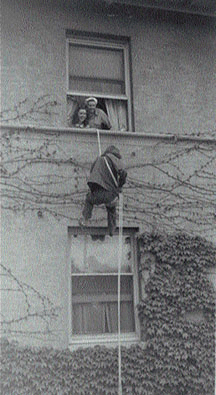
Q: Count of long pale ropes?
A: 1